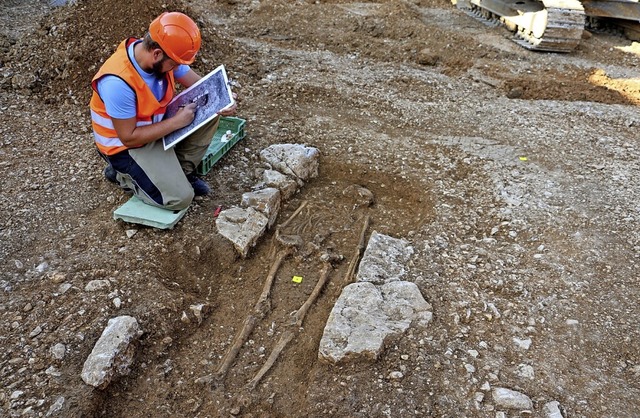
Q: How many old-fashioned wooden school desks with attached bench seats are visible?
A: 0